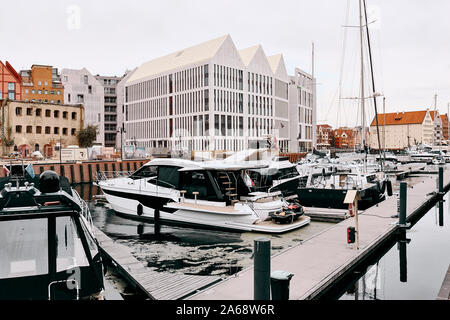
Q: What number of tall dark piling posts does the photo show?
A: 3